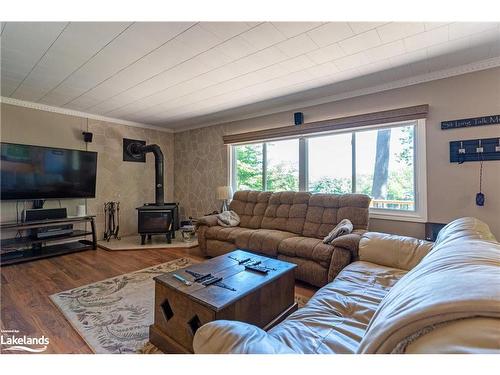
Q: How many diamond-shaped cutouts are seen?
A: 2